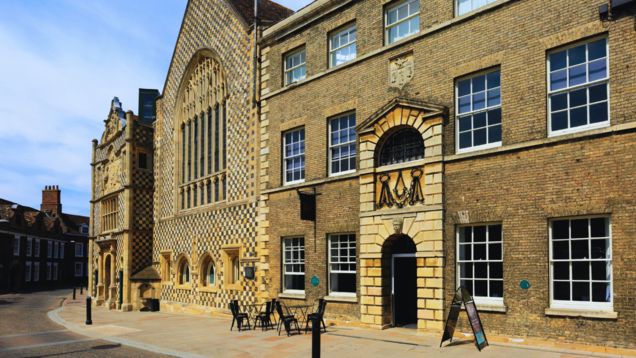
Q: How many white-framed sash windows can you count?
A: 12